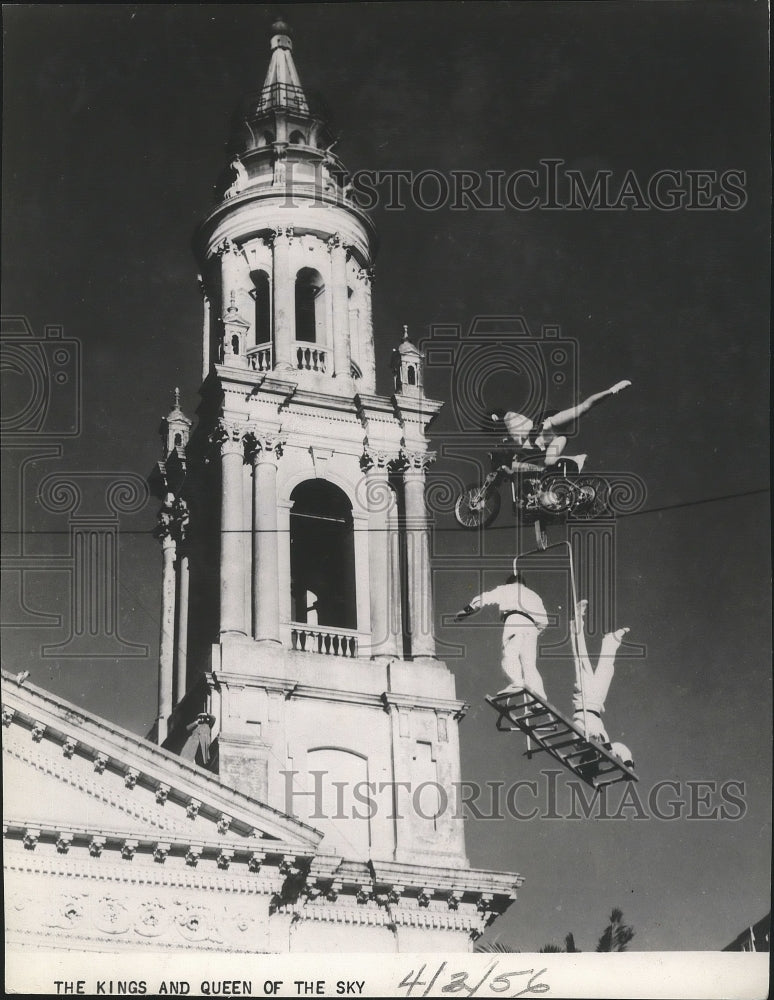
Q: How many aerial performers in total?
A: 3